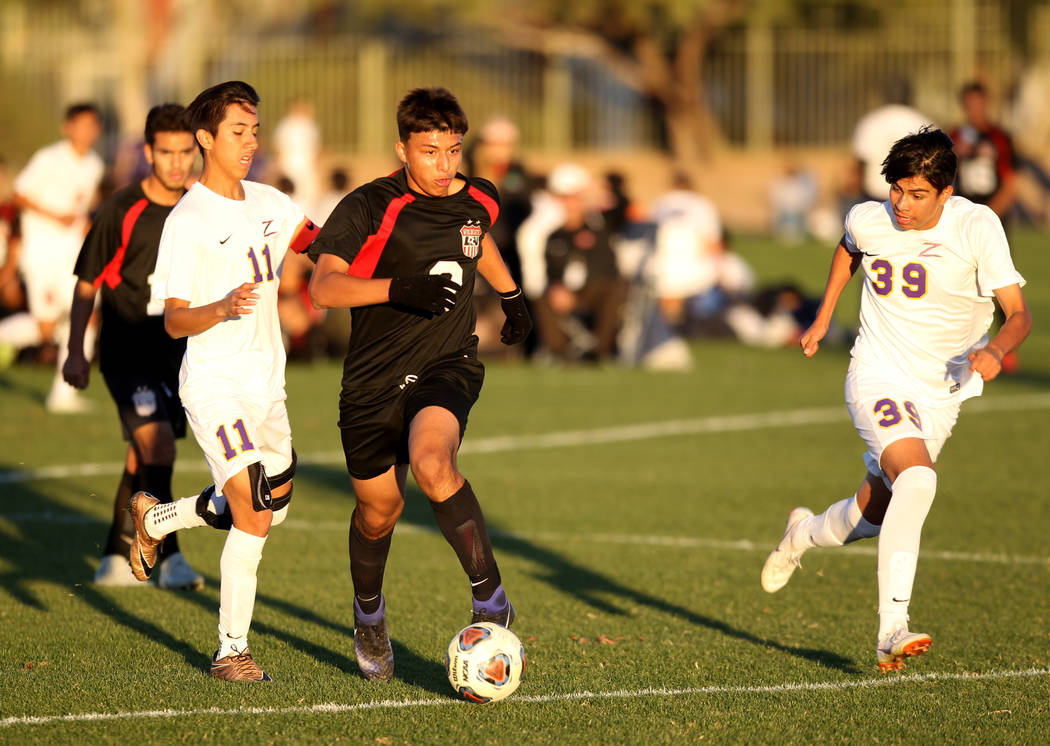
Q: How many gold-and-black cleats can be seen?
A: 2